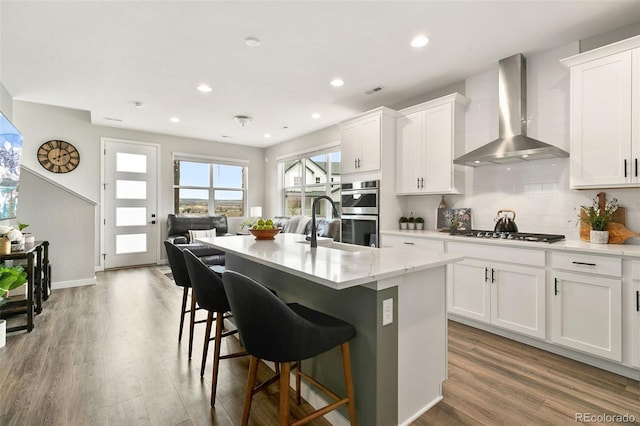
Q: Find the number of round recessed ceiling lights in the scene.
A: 6